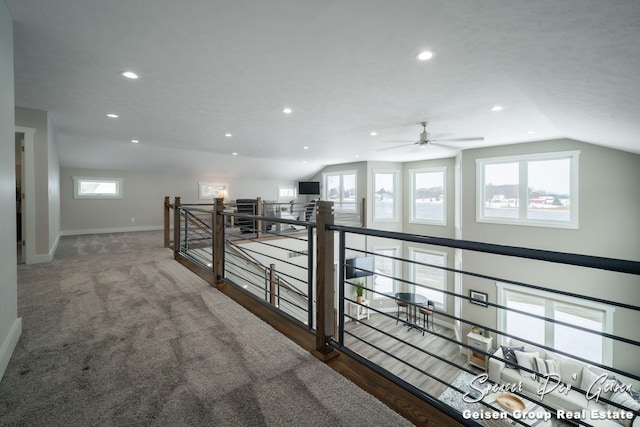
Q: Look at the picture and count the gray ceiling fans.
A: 1